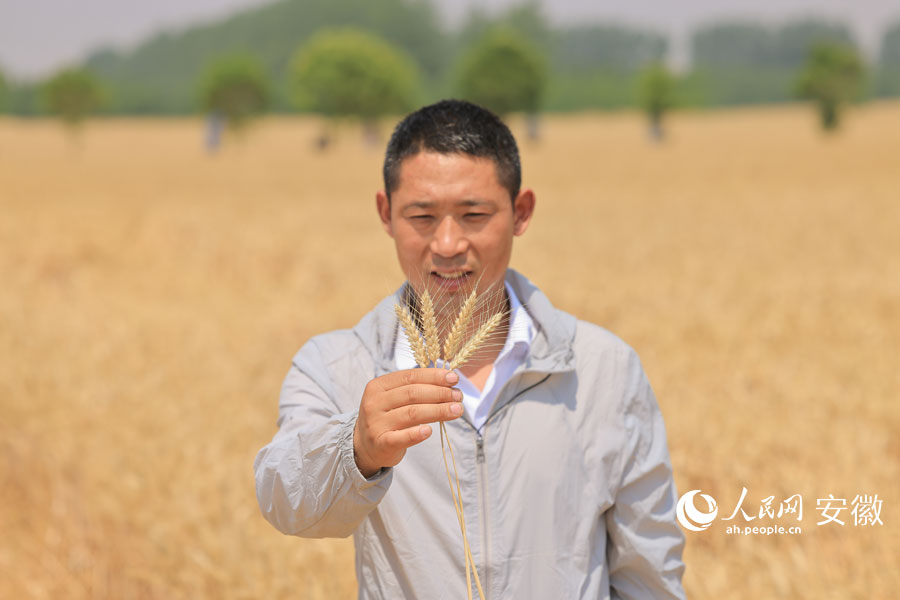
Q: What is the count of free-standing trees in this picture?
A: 6